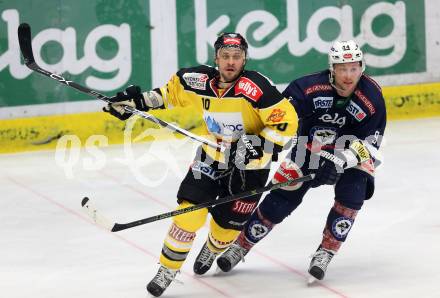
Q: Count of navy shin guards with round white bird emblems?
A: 2